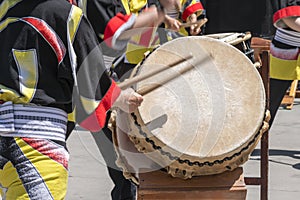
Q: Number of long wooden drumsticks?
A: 2